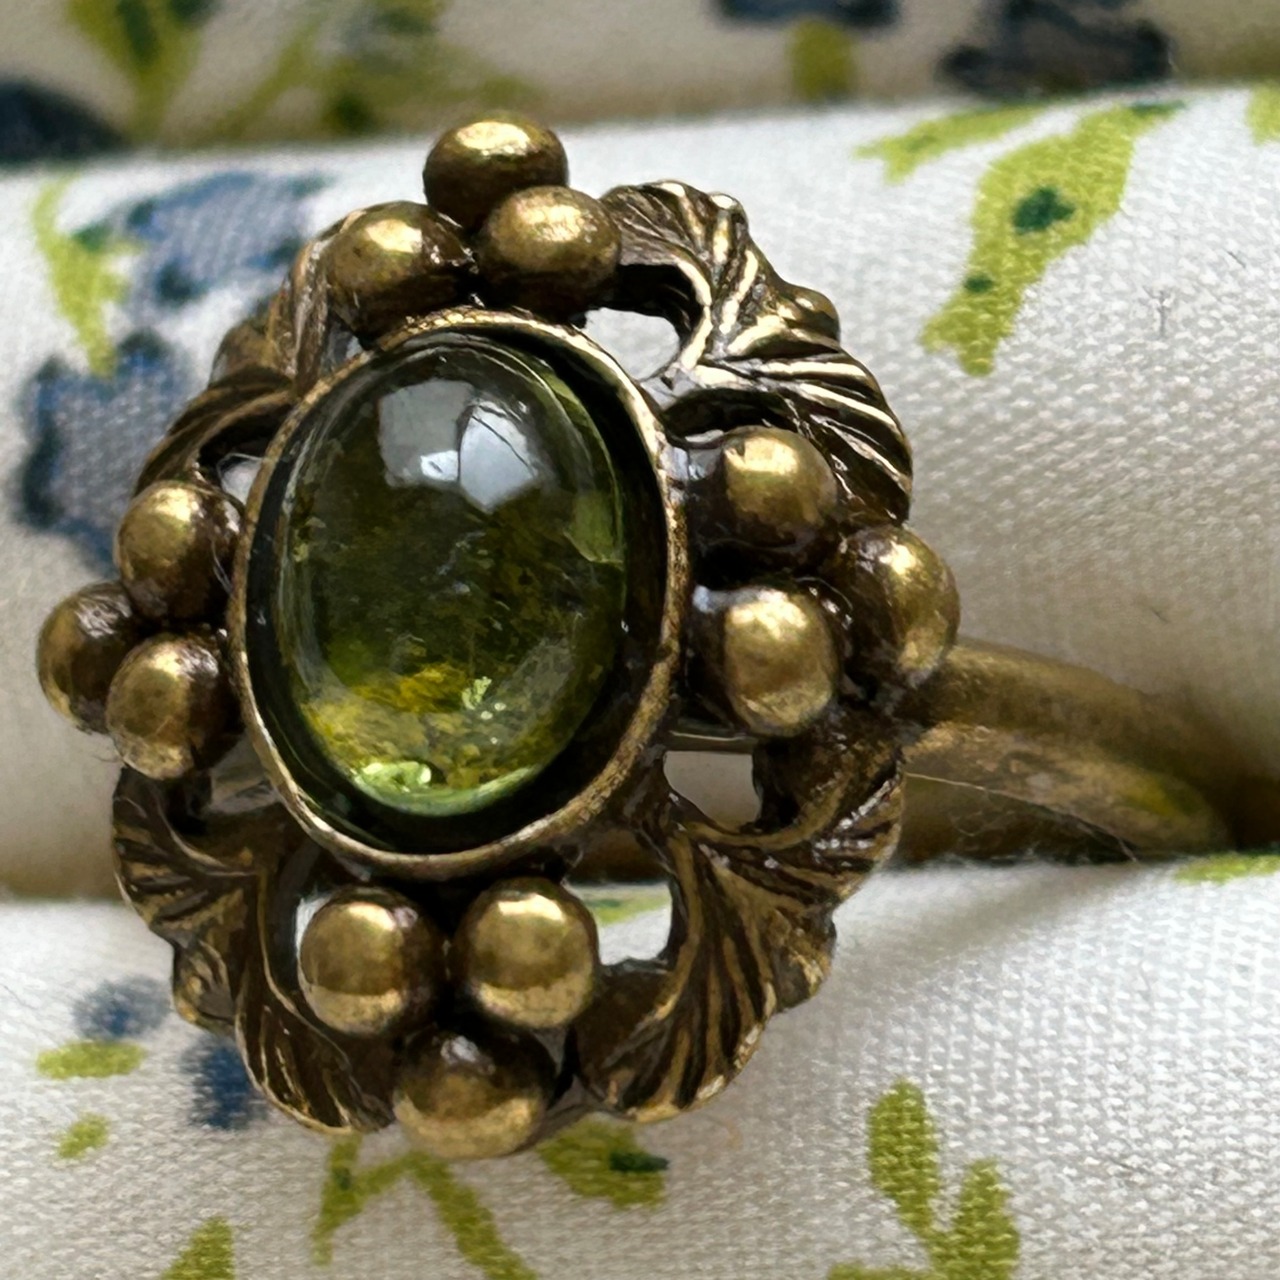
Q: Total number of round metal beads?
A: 12